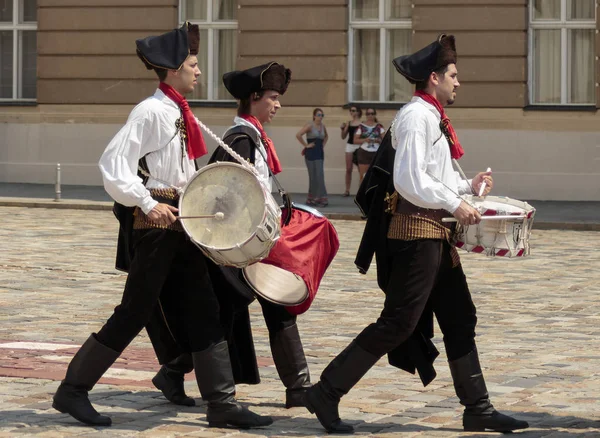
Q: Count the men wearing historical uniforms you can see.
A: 3